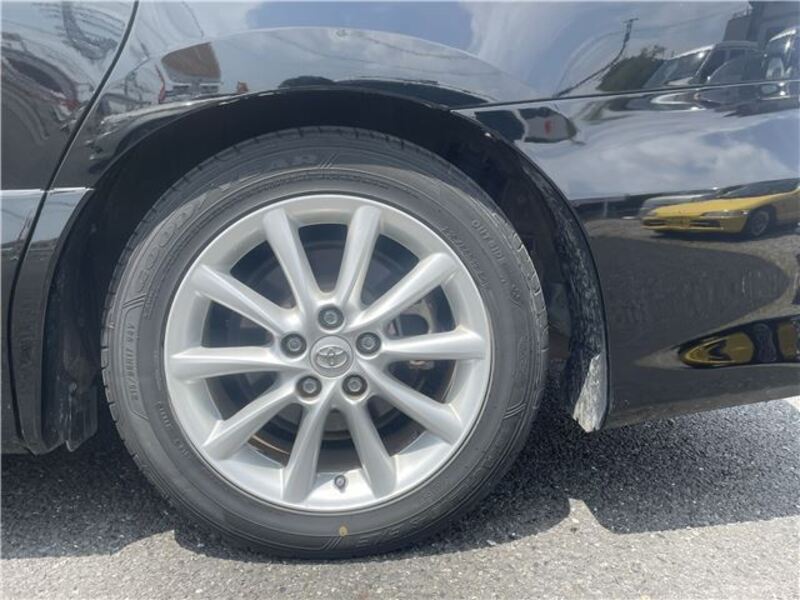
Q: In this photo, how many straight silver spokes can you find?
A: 10